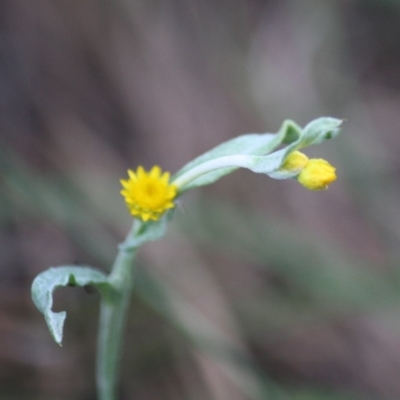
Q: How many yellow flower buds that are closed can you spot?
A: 2